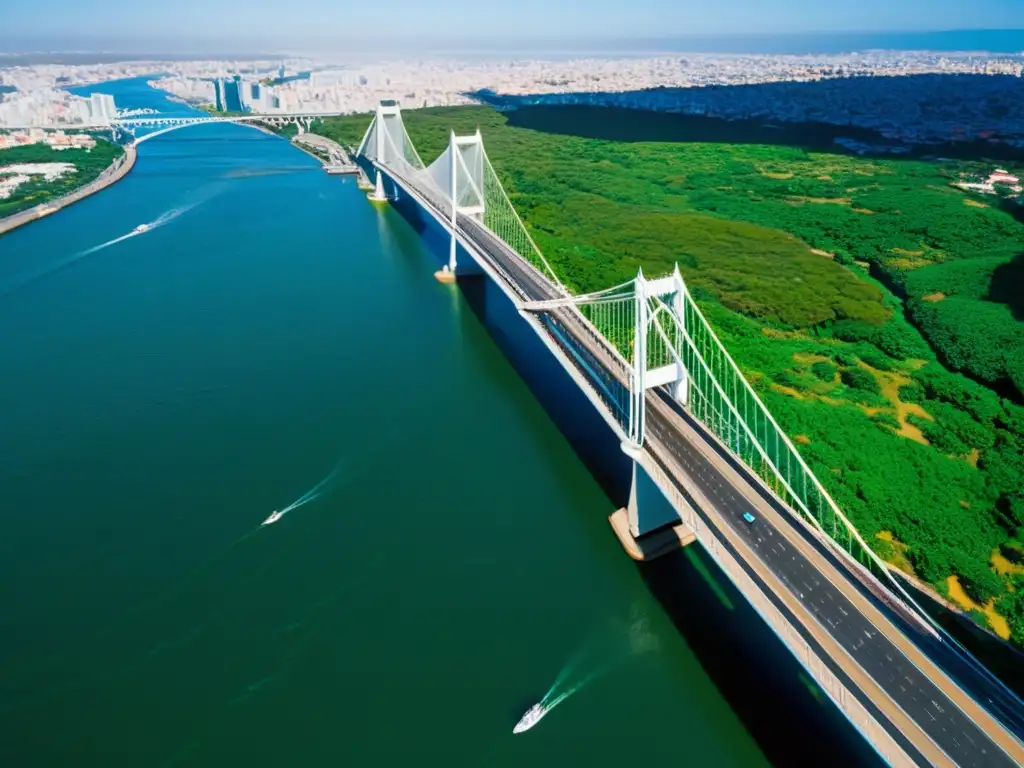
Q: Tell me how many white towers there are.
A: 3